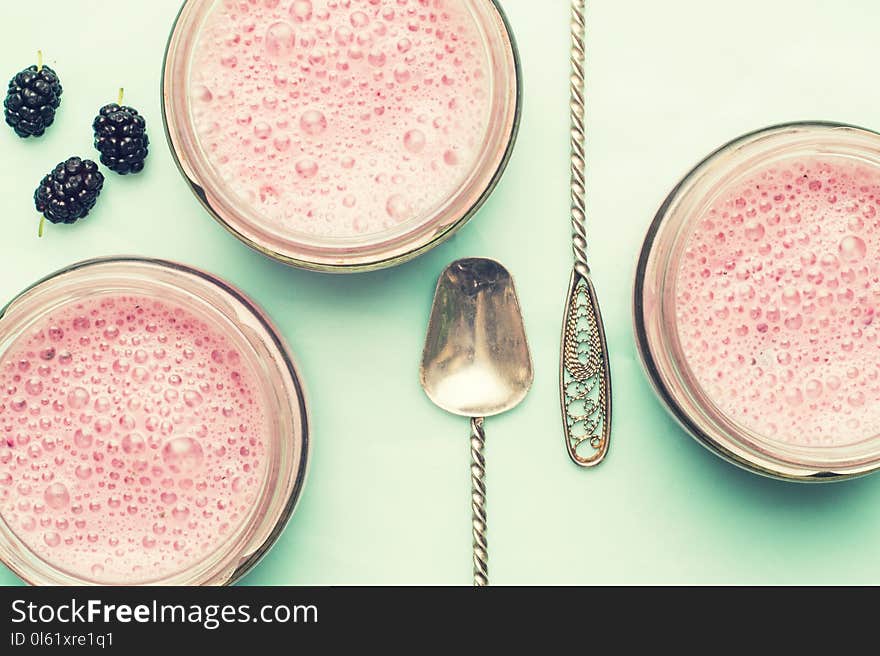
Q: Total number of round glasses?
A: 3